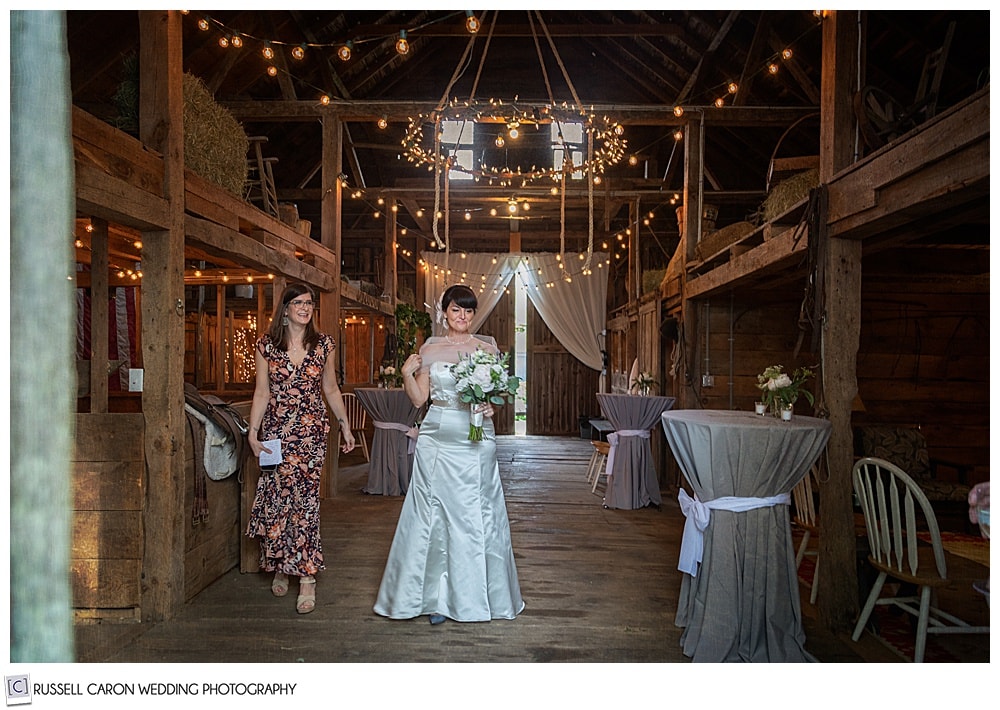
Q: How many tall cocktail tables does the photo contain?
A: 3